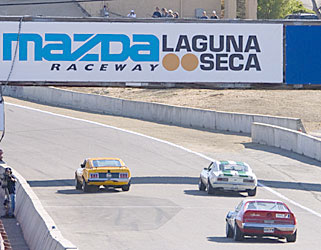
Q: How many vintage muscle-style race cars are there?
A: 3